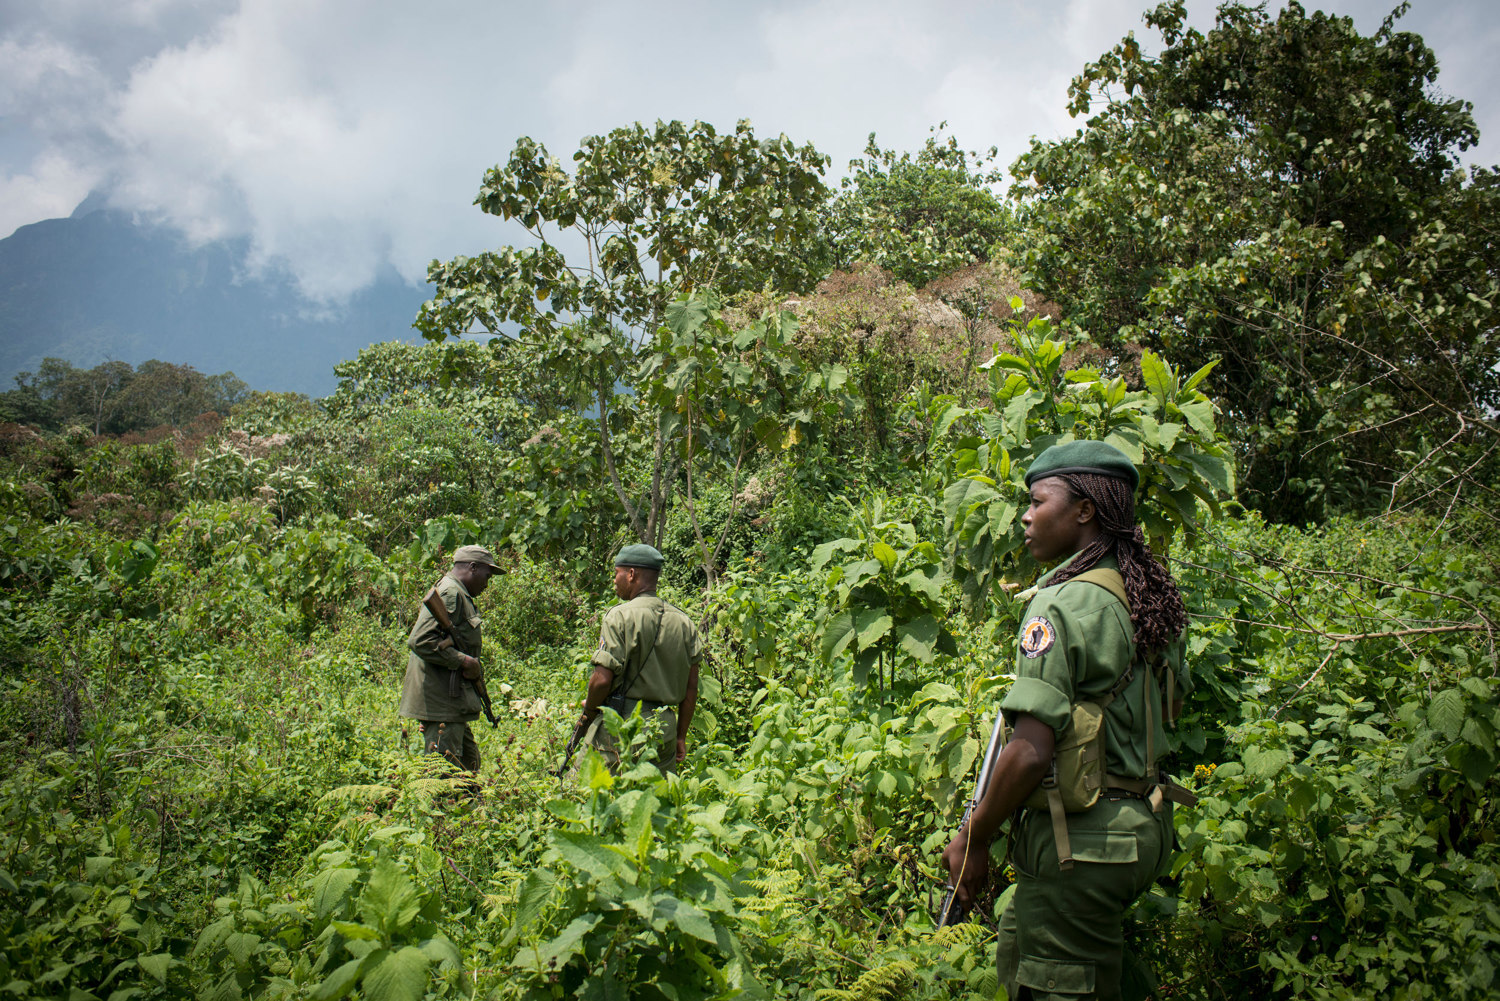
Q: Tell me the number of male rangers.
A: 2